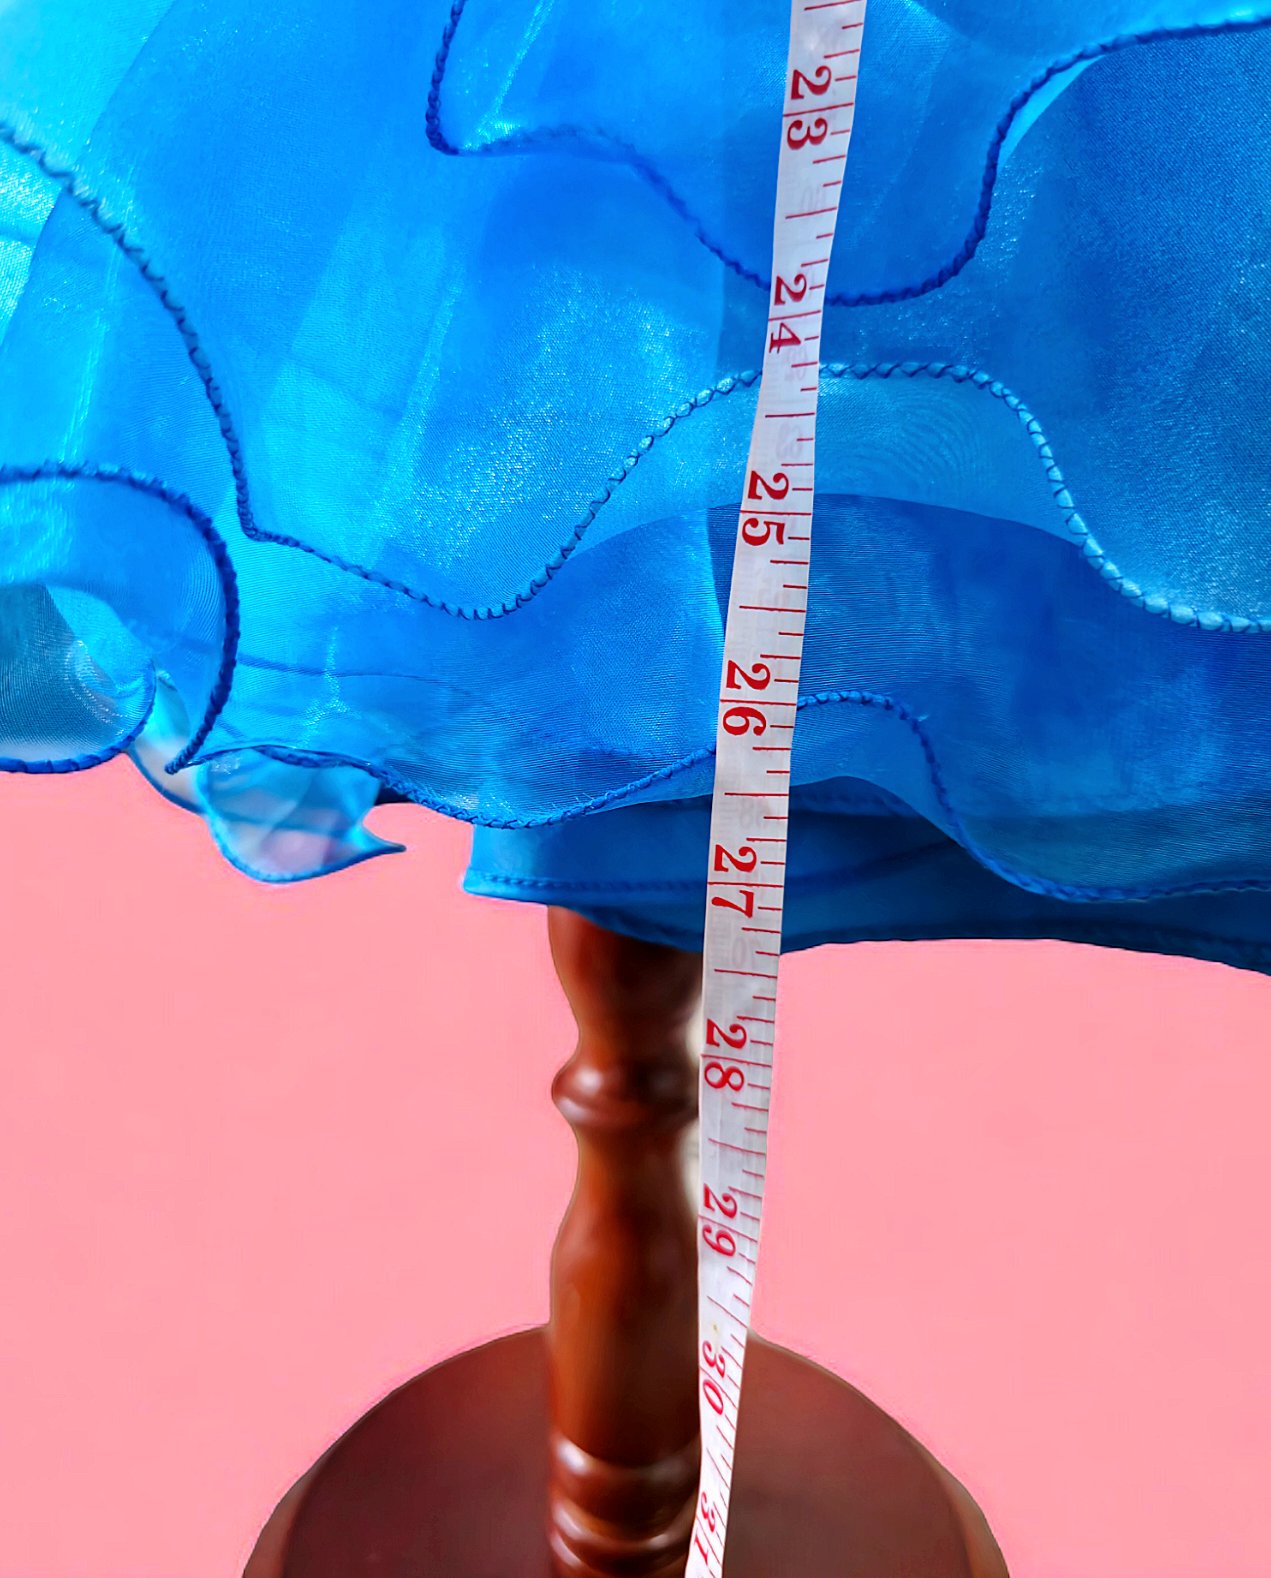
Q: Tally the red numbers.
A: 9